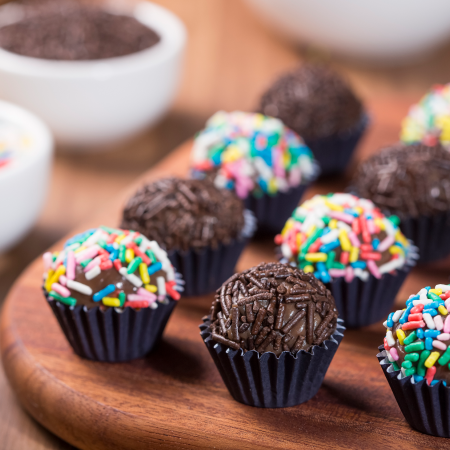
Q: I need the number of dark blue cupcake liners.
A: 8